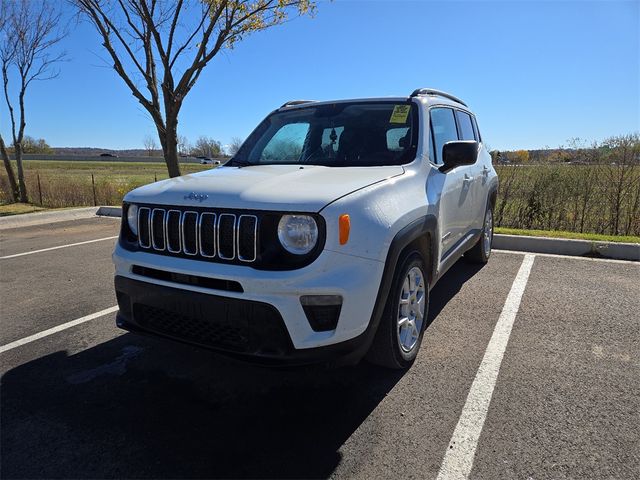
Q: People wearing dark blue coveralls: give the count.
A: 0